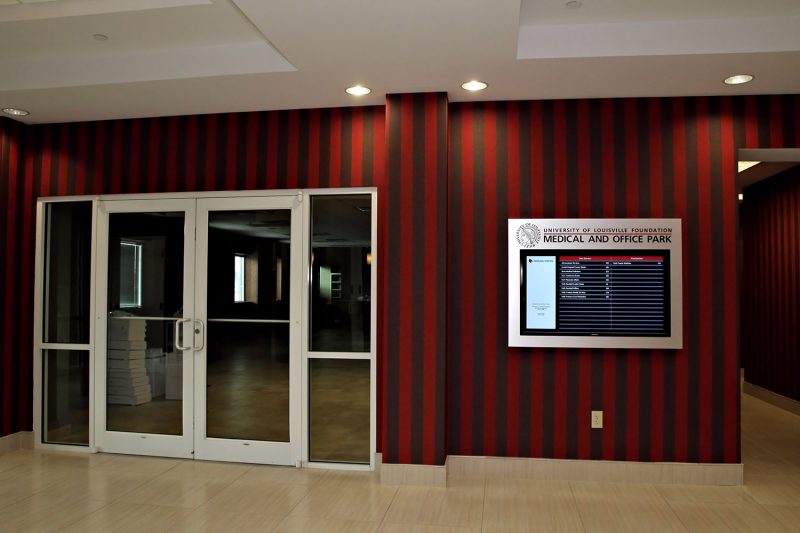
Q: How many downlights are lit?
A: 4